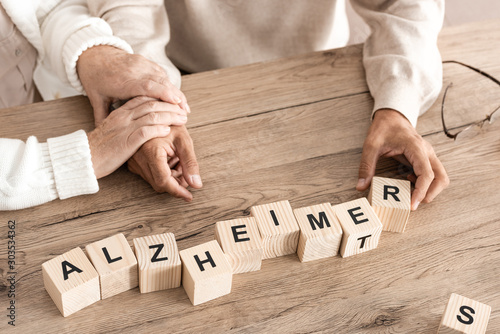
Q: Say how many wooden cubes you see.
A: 10